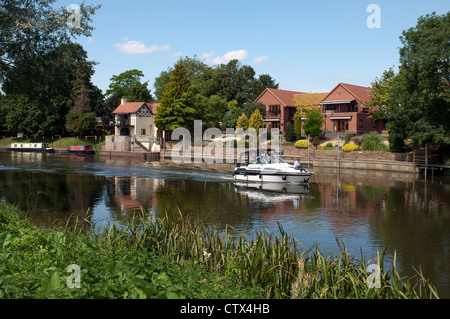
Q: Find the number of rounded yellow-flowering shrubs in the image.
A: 2